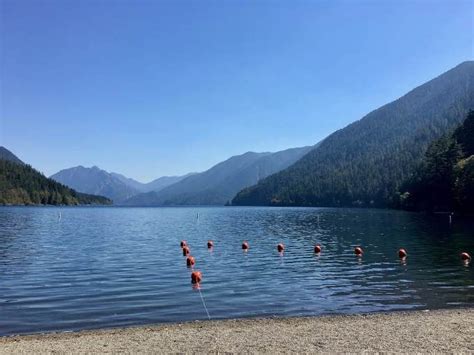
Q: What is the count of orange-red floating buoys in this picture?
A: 11